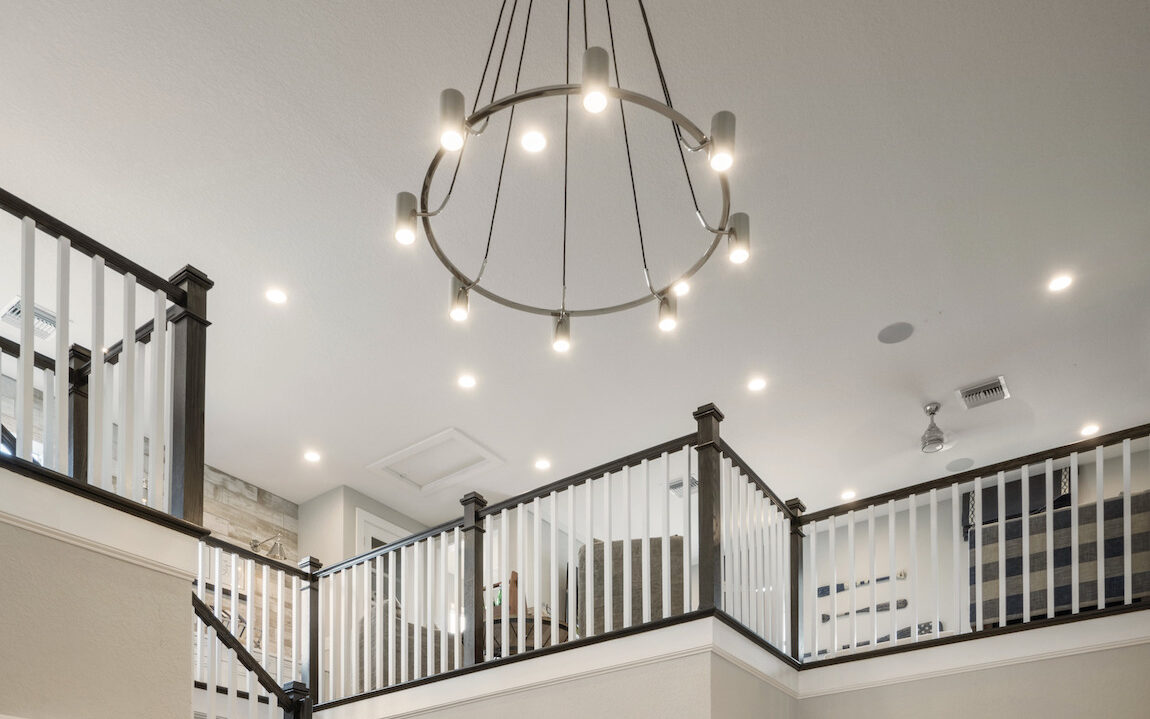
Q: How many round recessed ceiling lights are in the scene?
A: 10